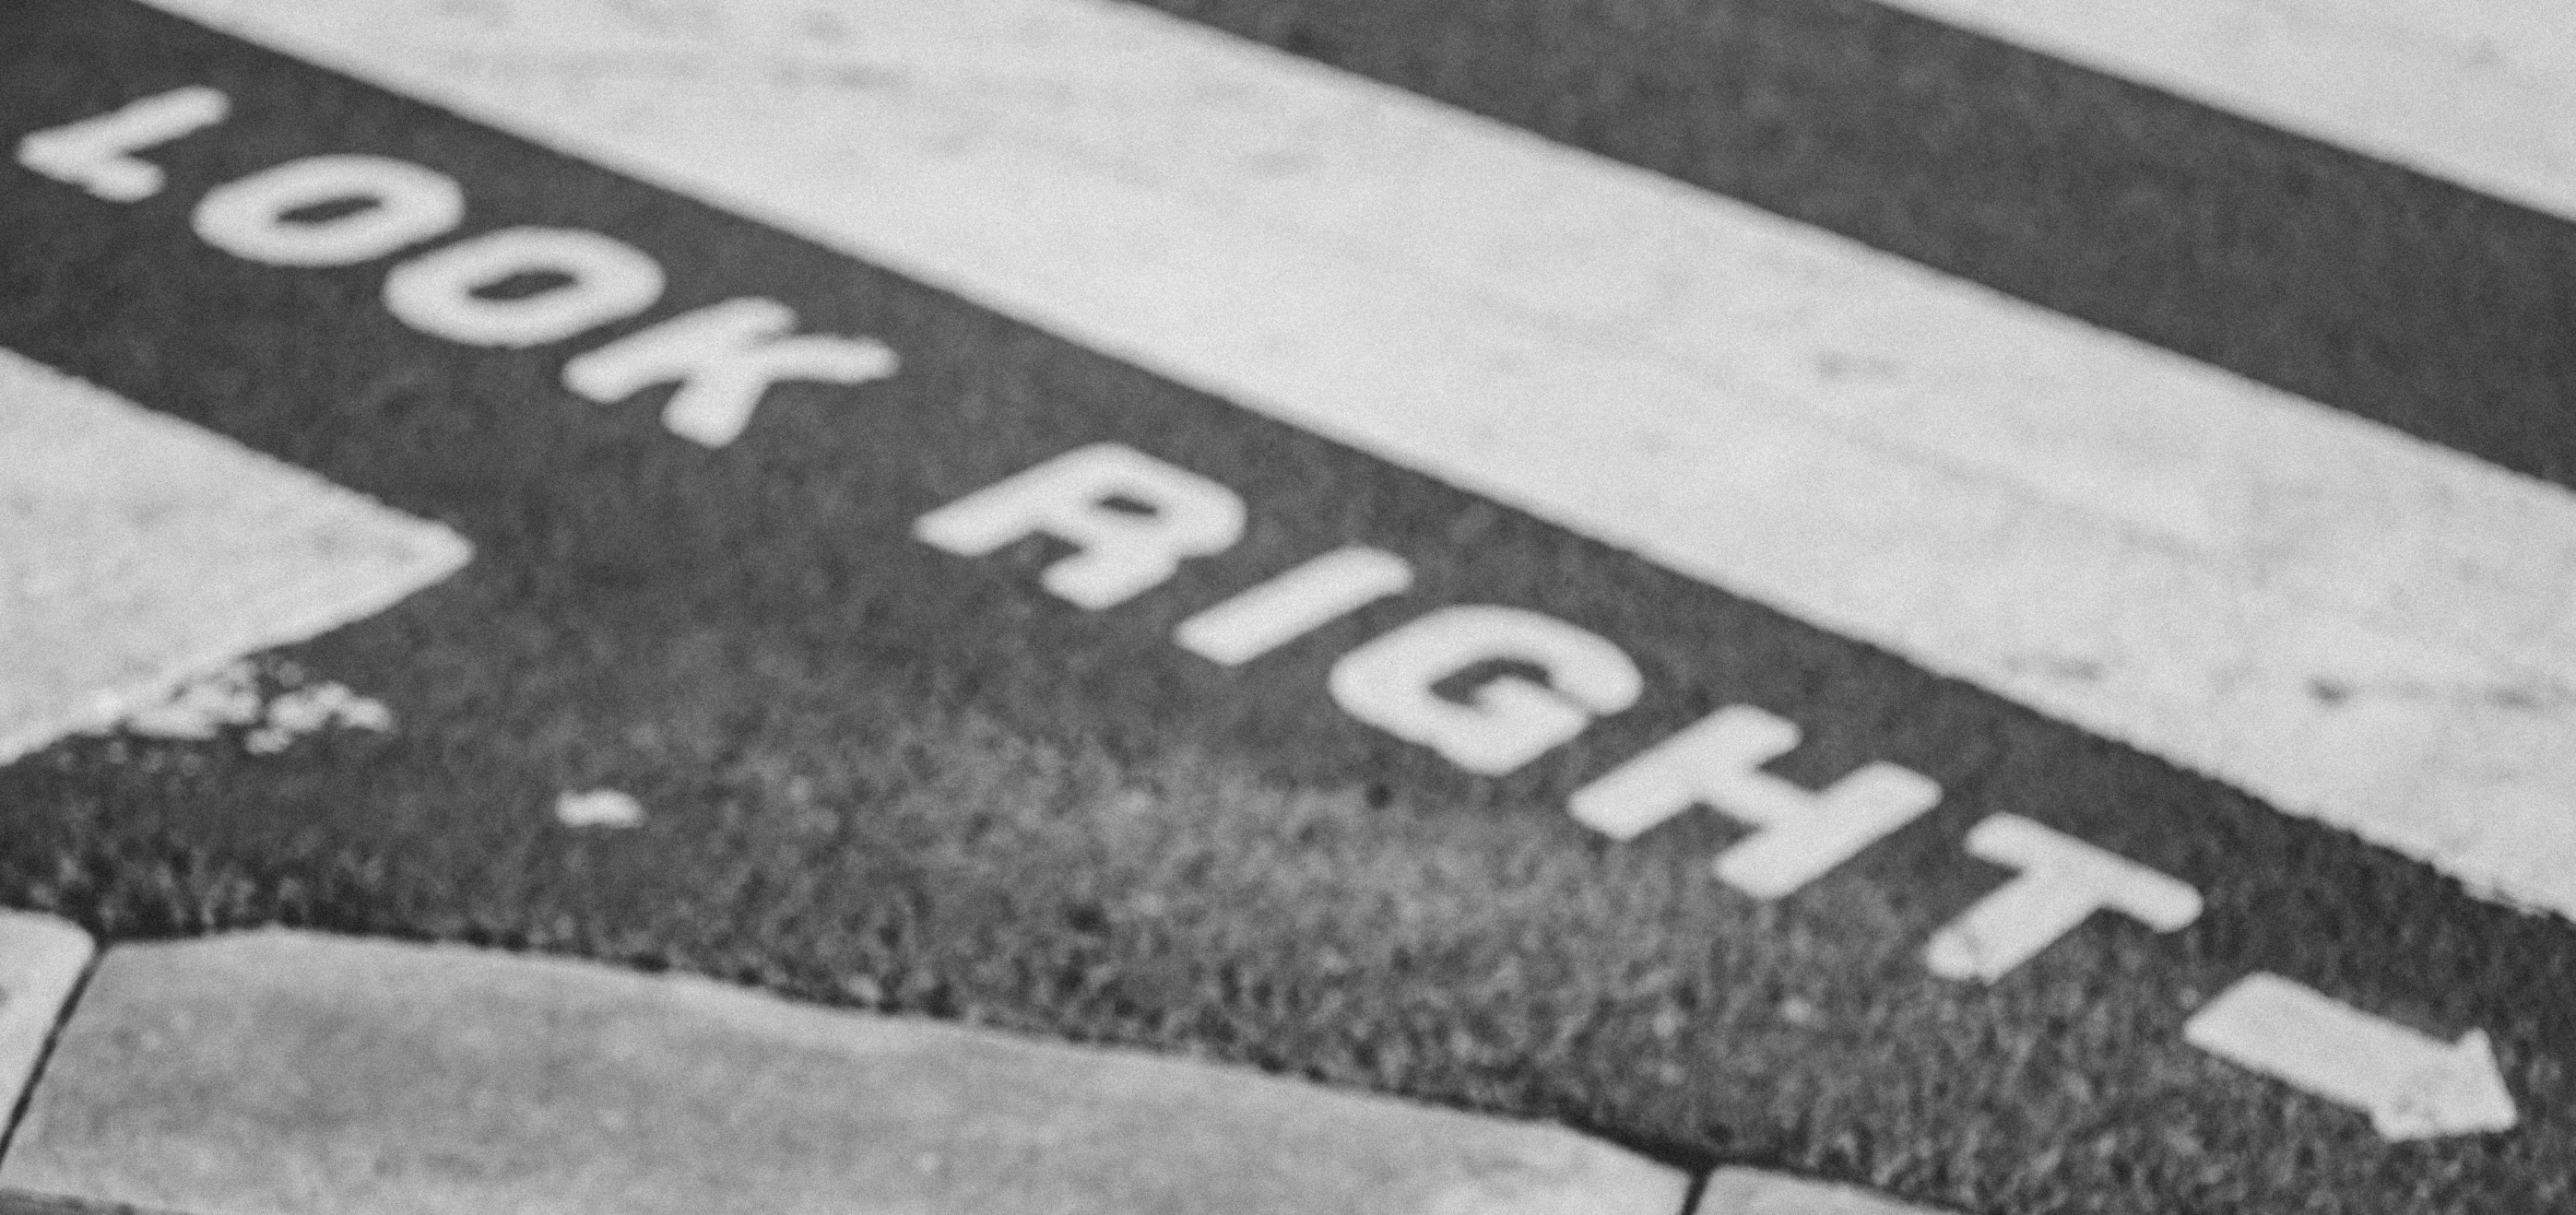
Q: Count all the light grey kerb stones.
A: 3